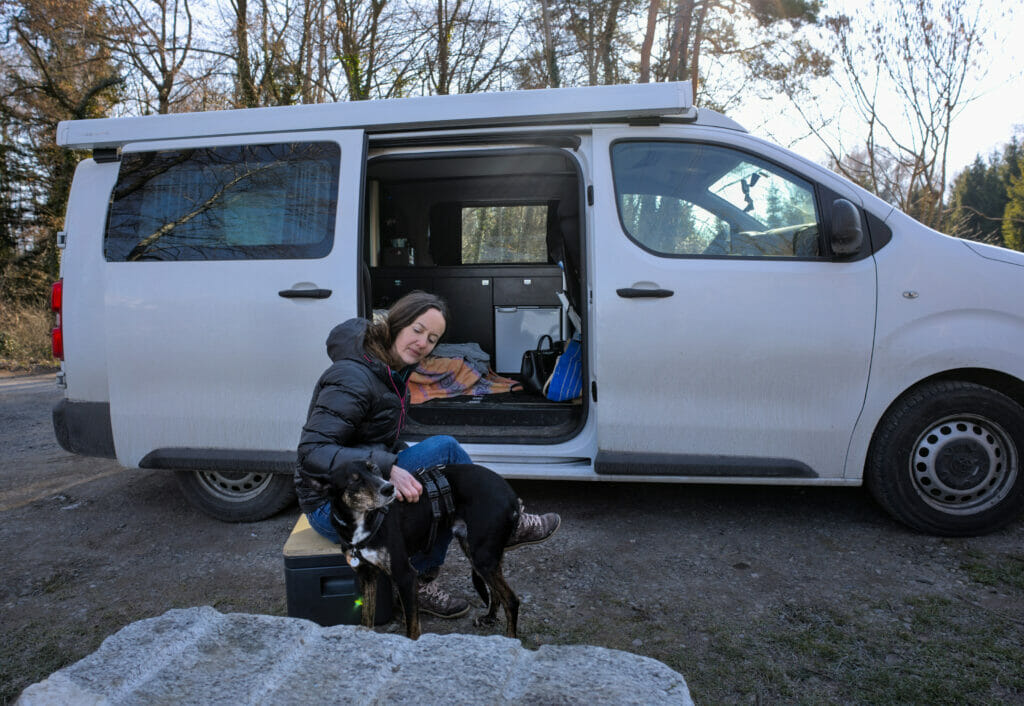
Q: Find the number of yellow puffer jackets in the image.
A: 0